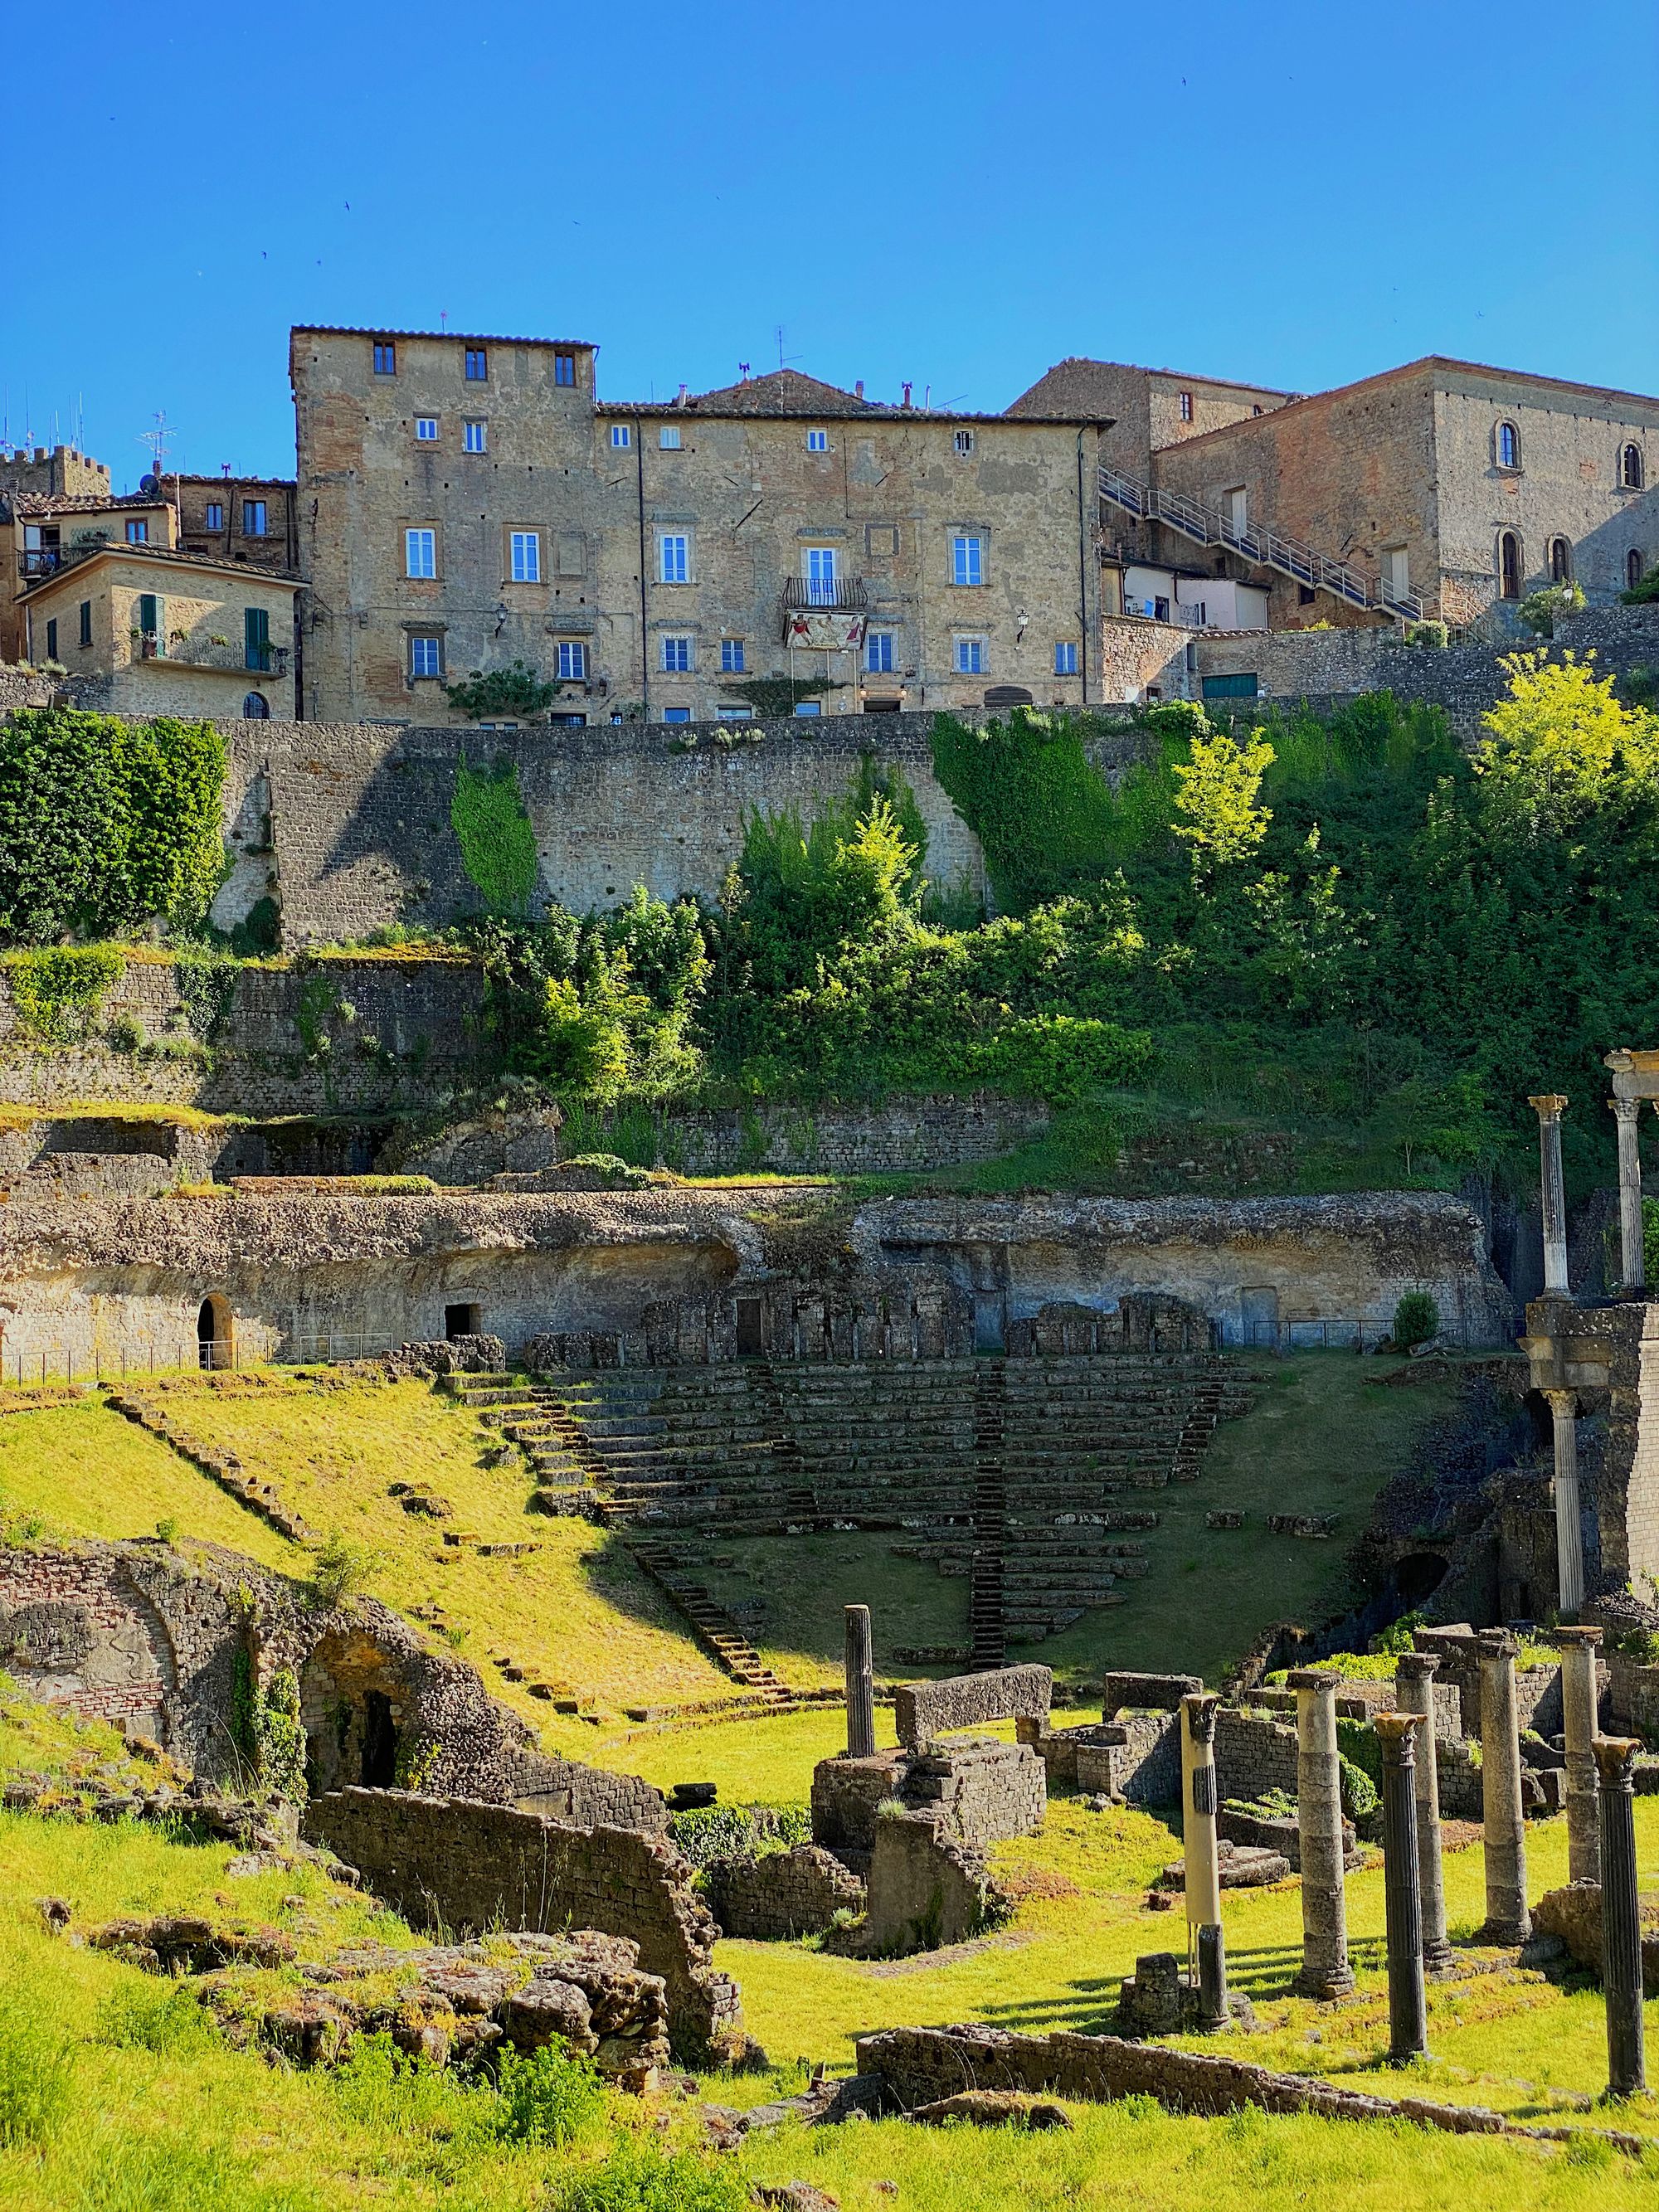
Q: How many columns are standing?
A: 11